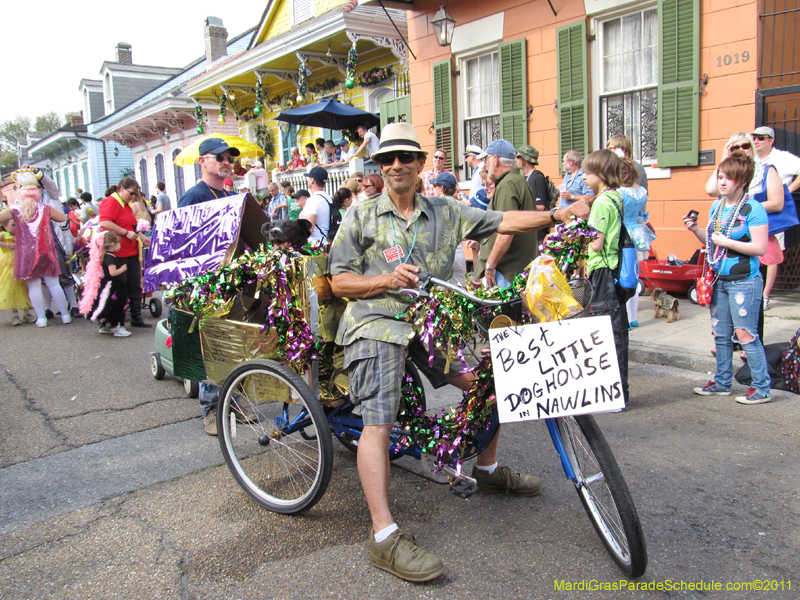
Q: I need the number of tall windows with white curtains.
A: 2